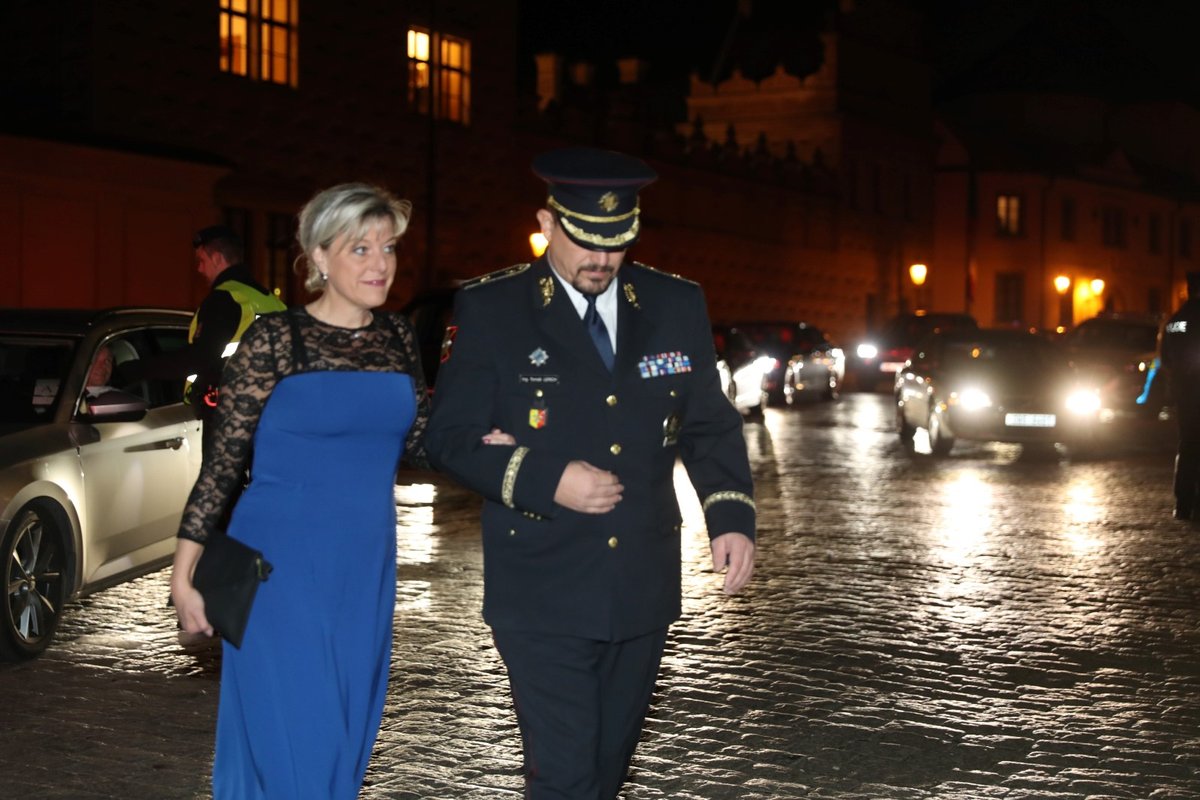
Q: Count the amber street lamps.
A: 4